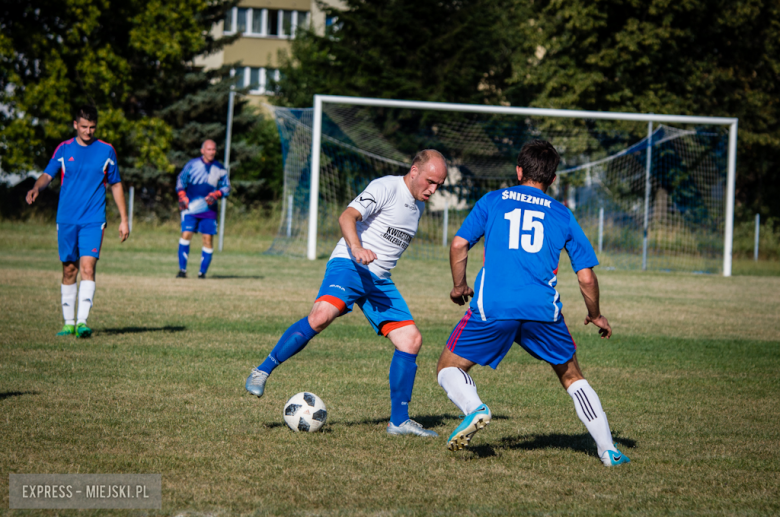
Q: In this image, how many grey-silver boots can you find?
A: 2